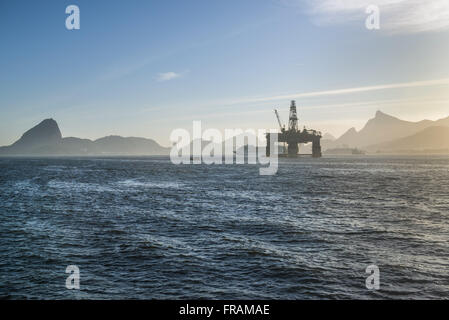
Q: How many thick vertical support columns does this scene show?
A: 3